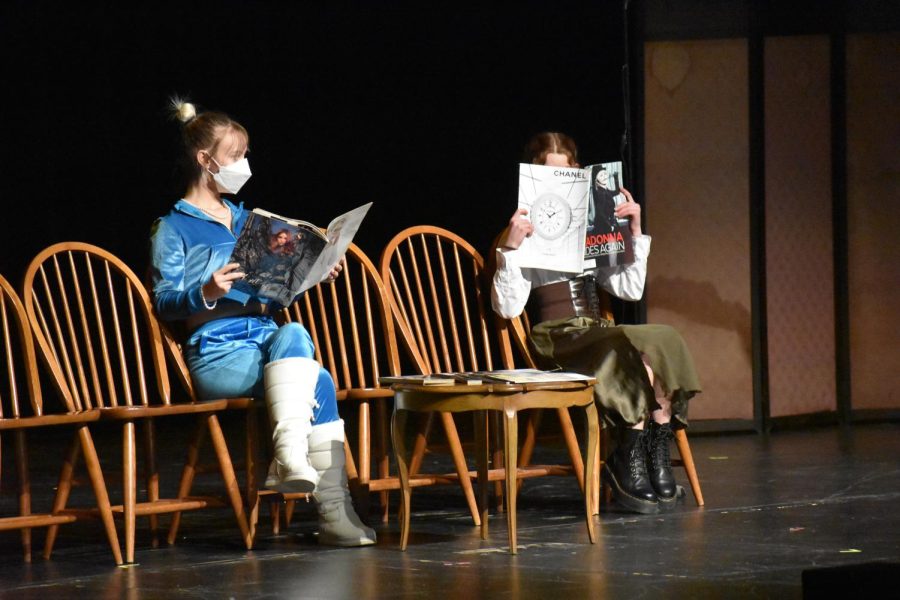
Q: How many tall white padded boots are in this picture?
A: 2